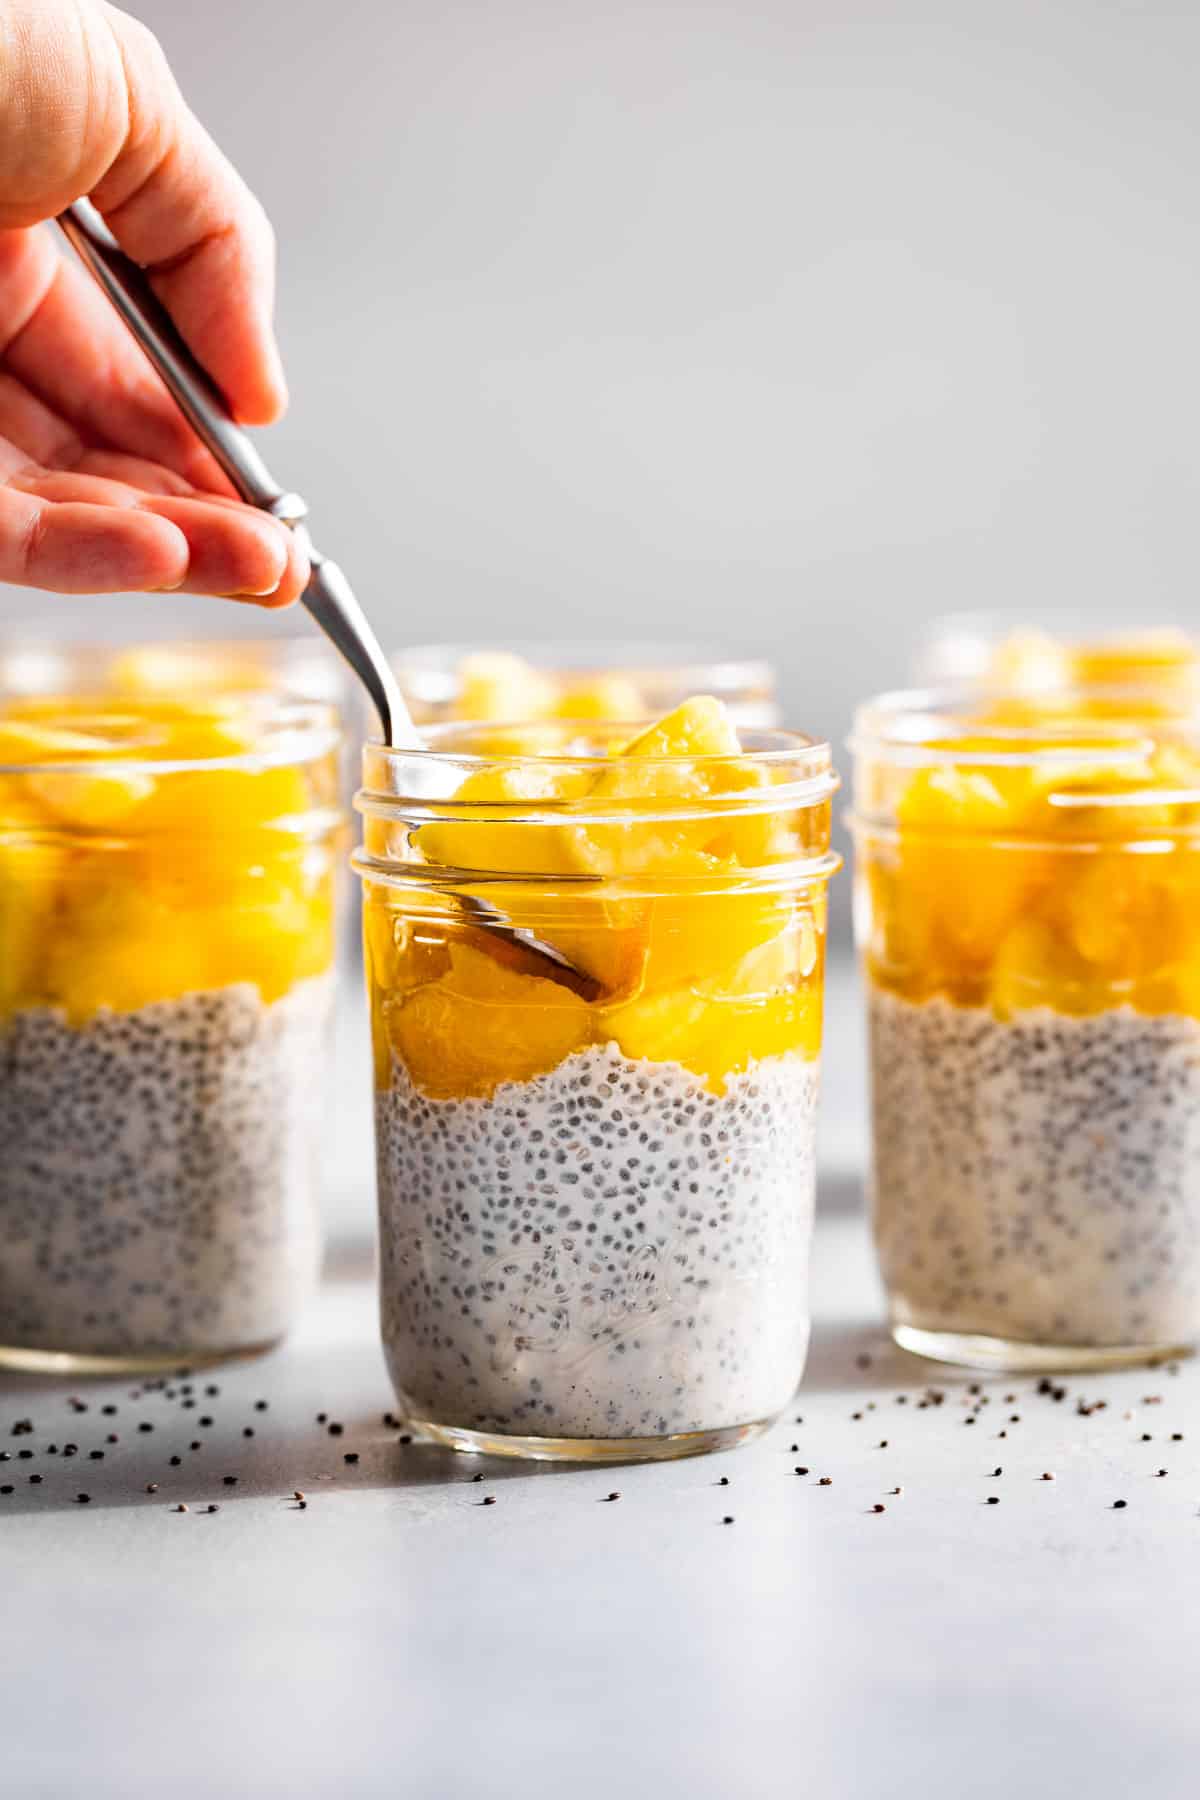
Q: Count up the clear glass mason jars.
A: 6